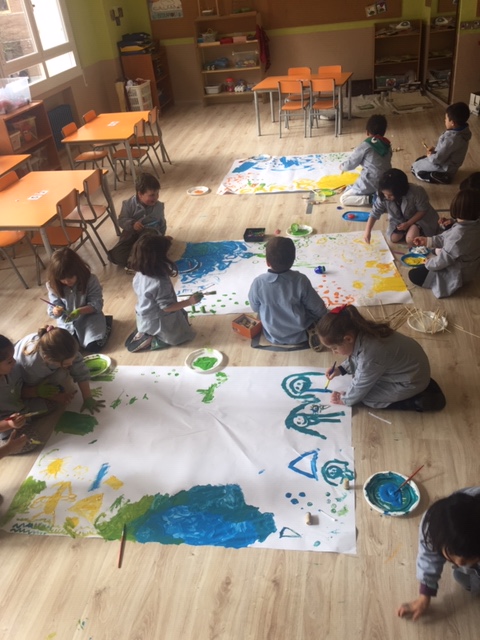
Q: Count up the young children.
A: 13